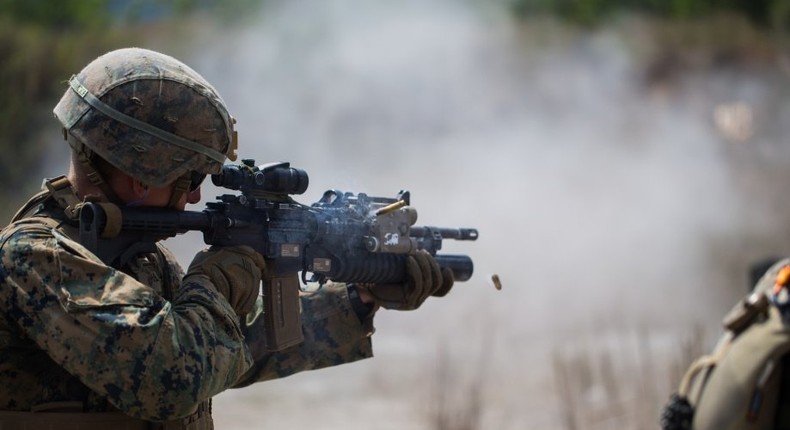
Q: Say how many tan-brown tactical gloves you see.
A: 2